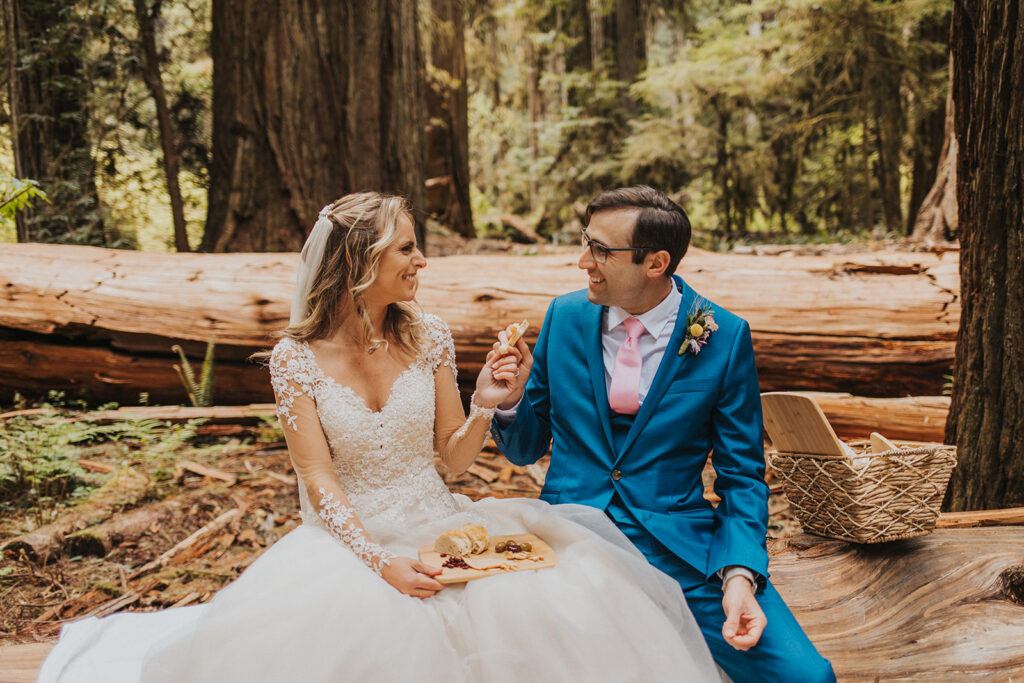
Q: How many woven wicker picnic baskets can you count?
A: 1